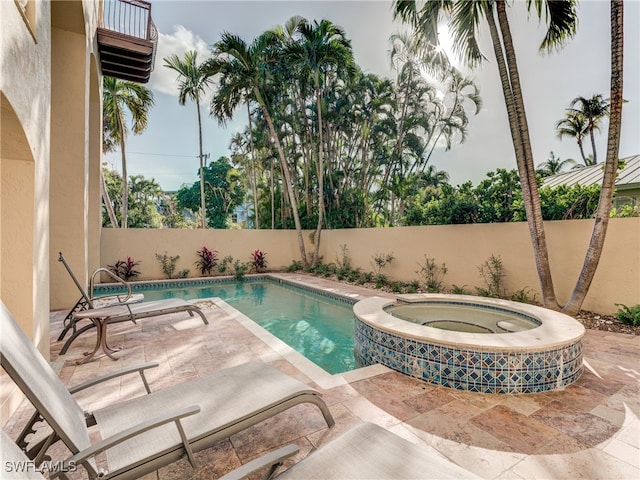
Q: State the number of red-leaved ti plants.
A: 3